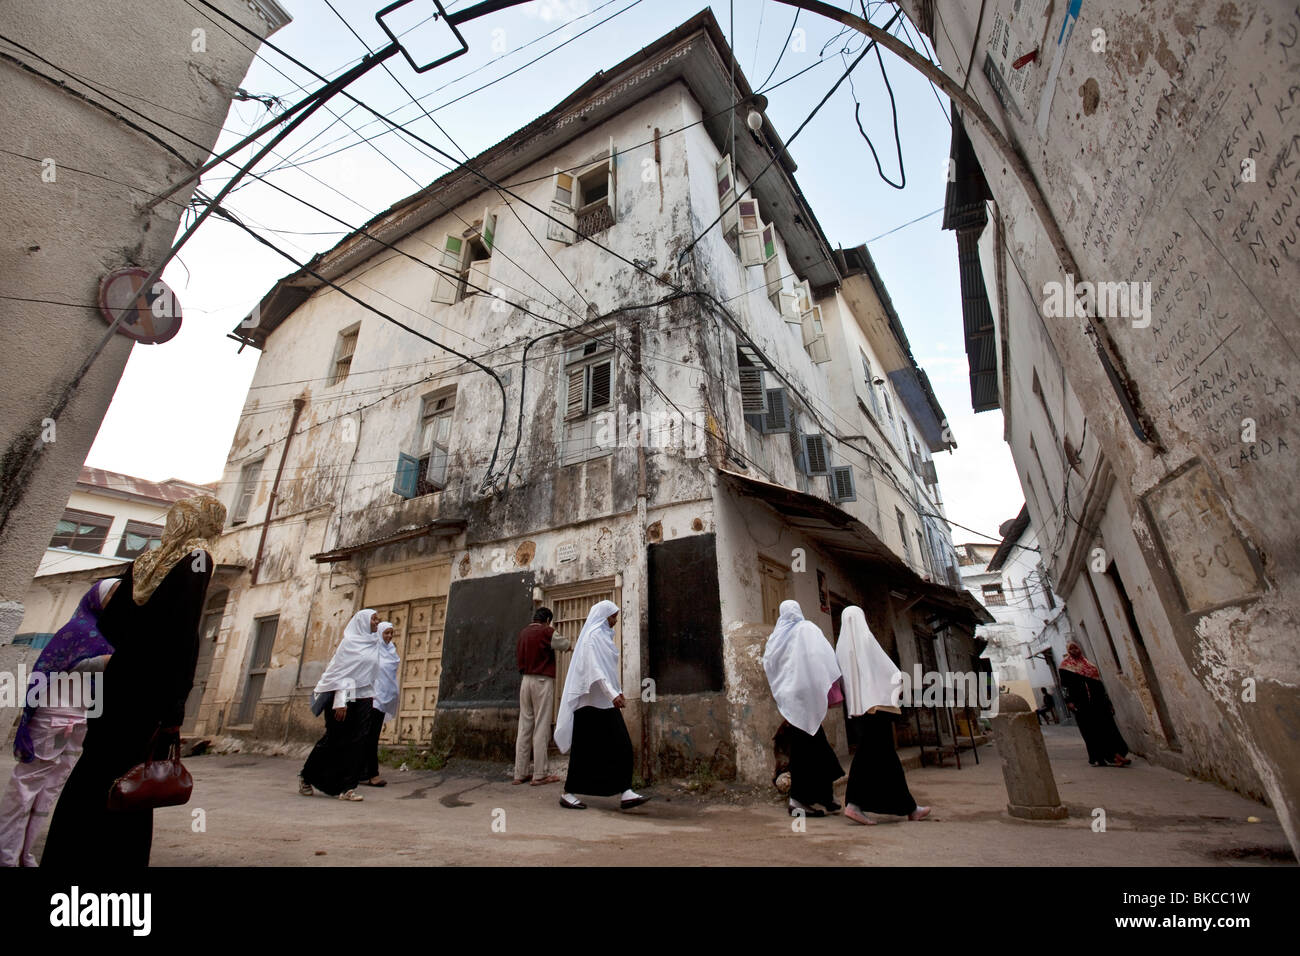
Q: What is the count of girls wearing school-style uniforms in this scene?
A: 5